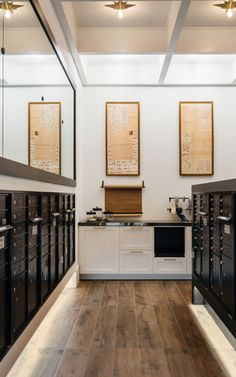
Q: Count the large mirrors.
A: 1